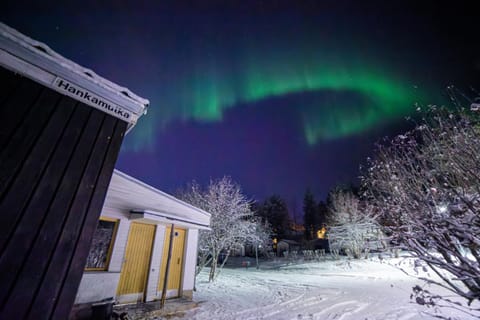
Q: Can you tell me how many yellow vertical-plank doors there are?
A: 2